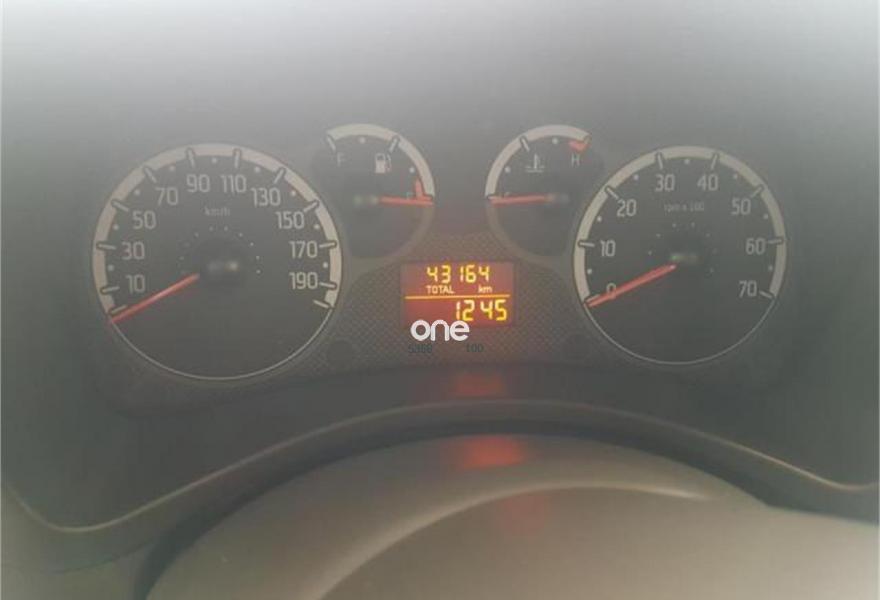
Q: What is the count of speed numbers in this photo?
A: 10